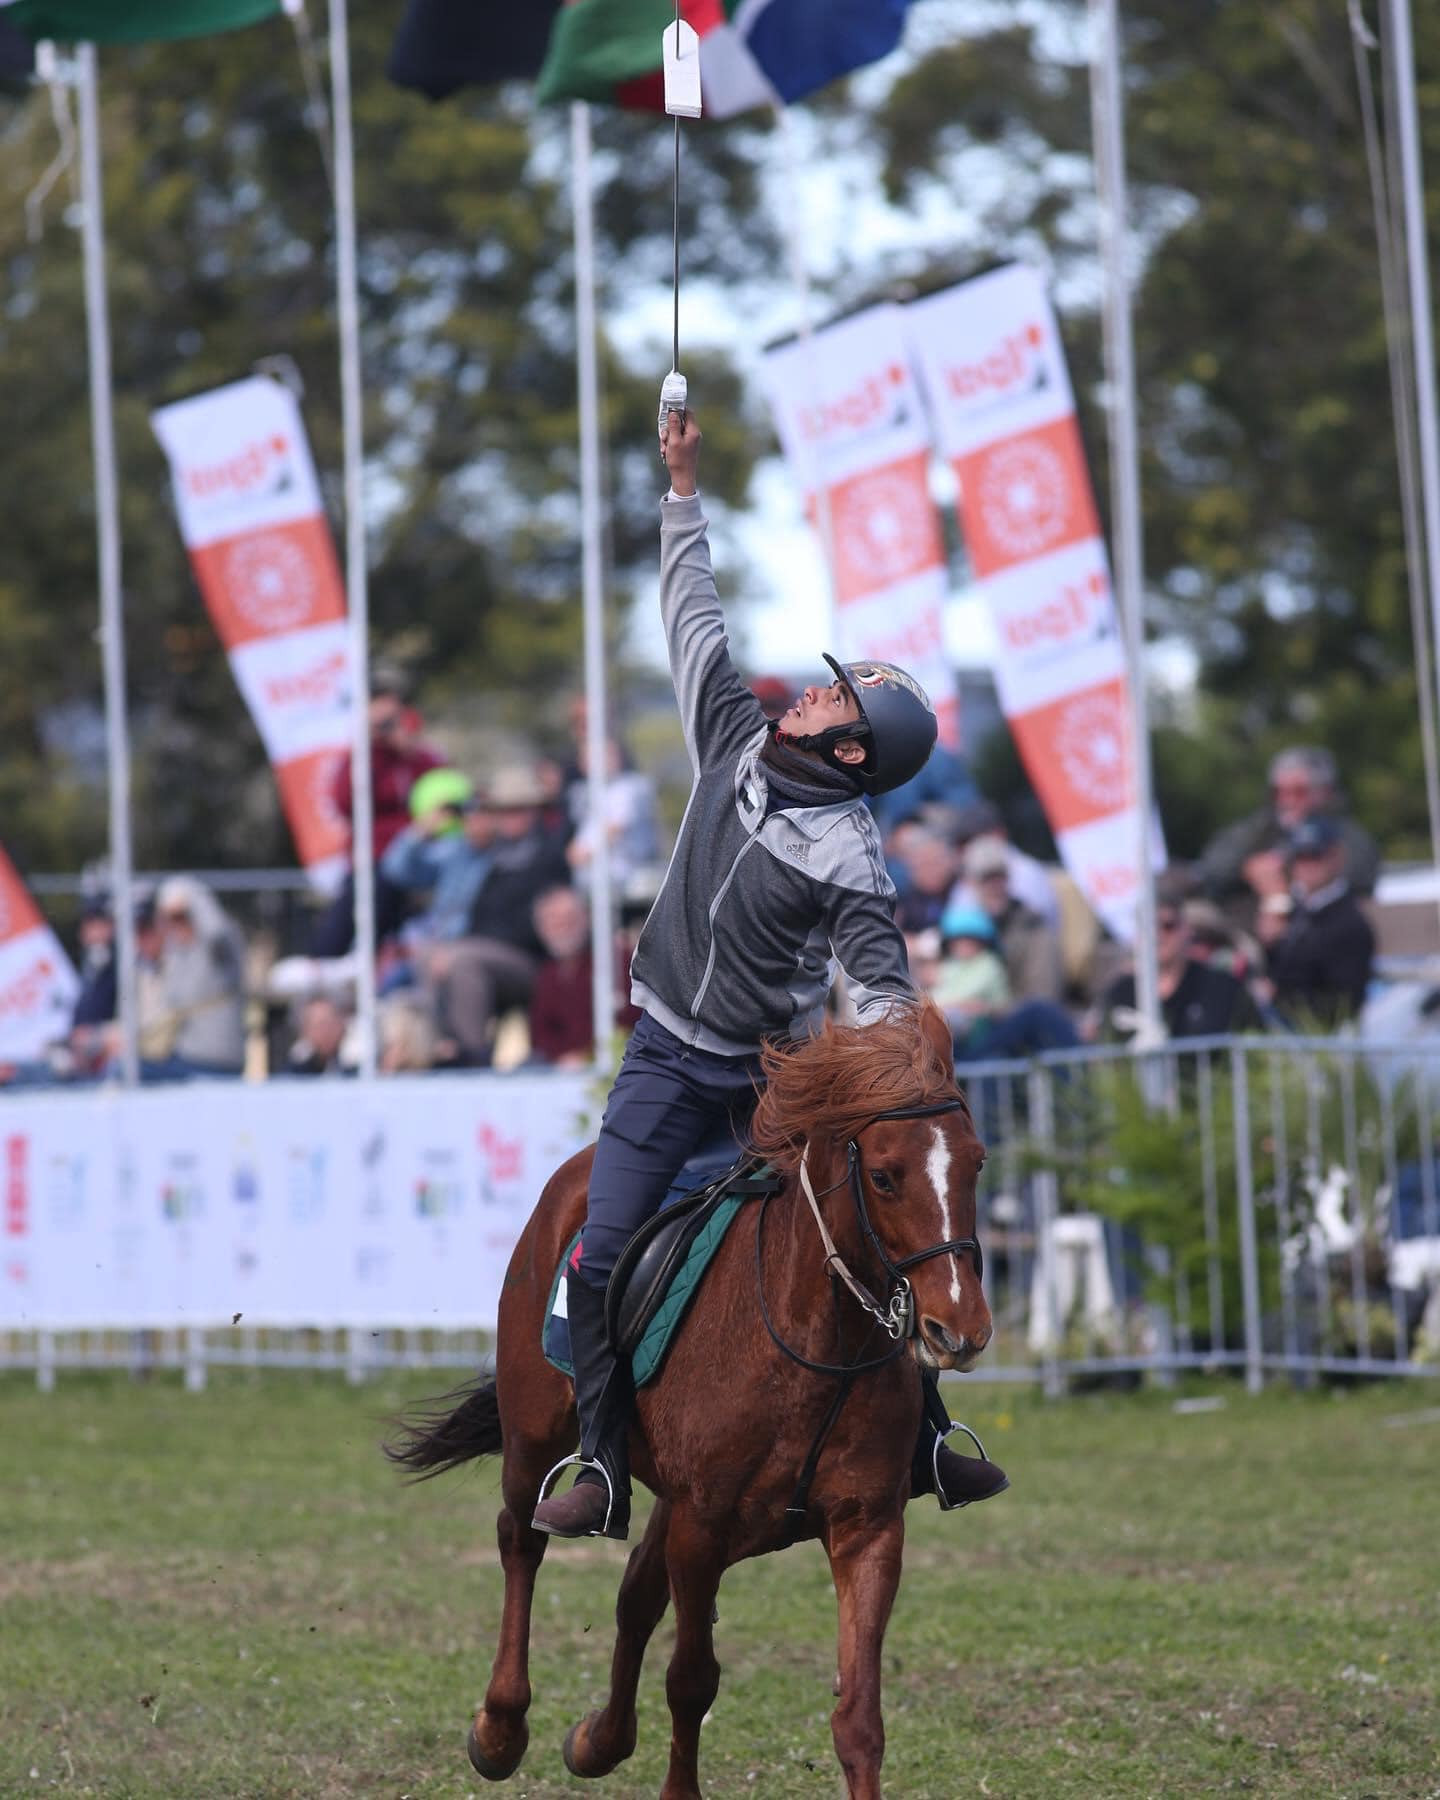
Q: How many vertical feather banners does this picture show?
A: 4